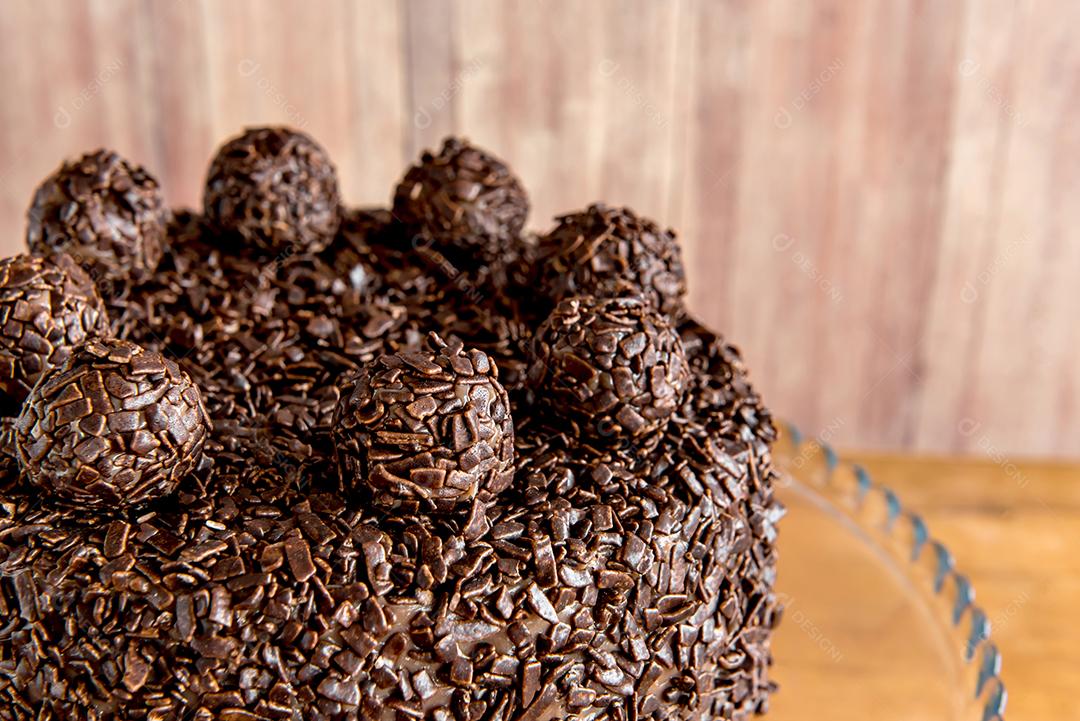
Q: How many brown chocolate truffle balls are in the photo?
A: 8